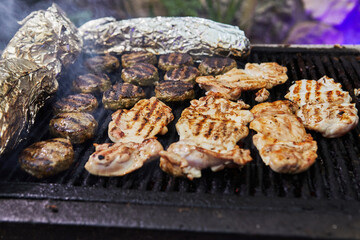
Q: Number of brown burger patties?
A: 12